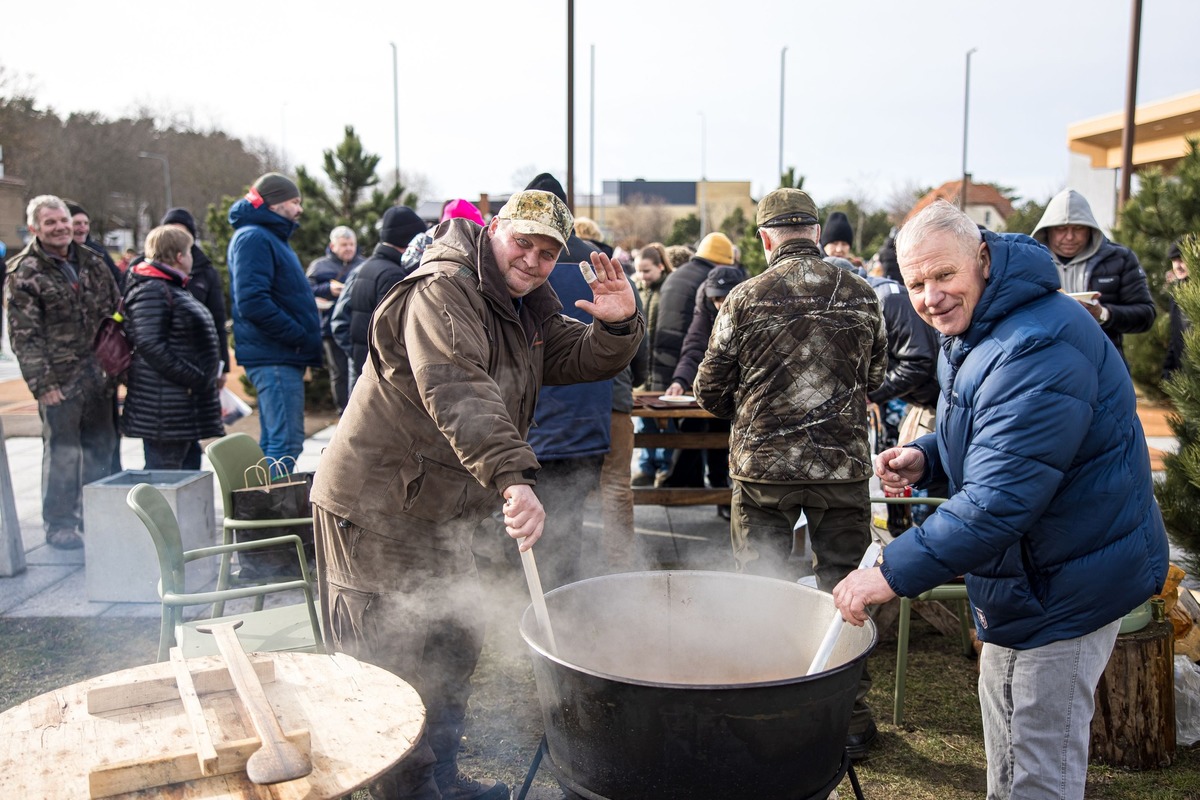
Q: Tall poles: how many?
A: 6